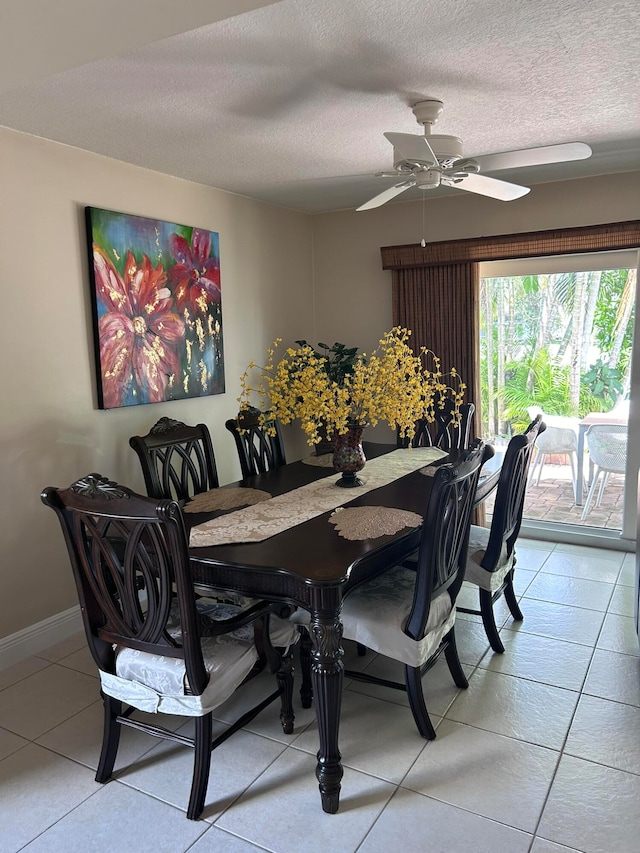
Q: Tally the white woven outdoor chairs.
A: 2